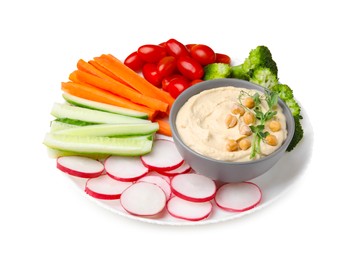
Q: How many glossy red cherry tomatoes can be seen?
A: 13